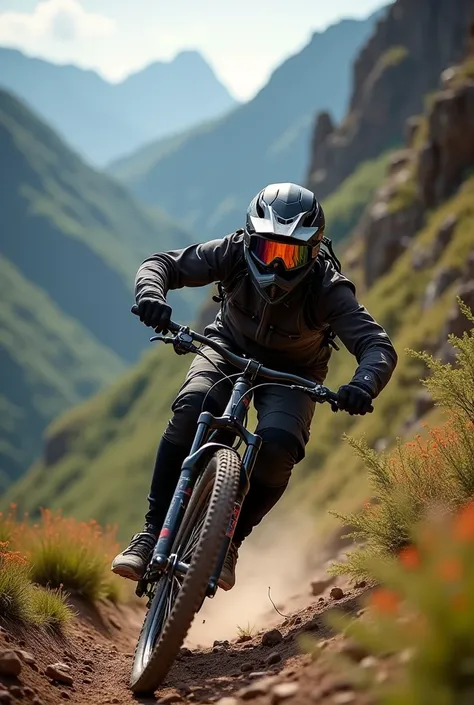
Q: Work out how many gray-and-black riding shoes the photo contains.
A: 2